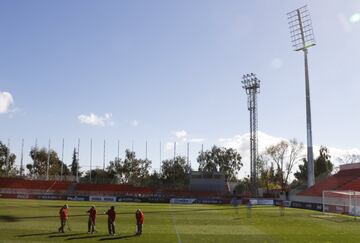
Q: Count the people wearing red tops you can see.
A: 4